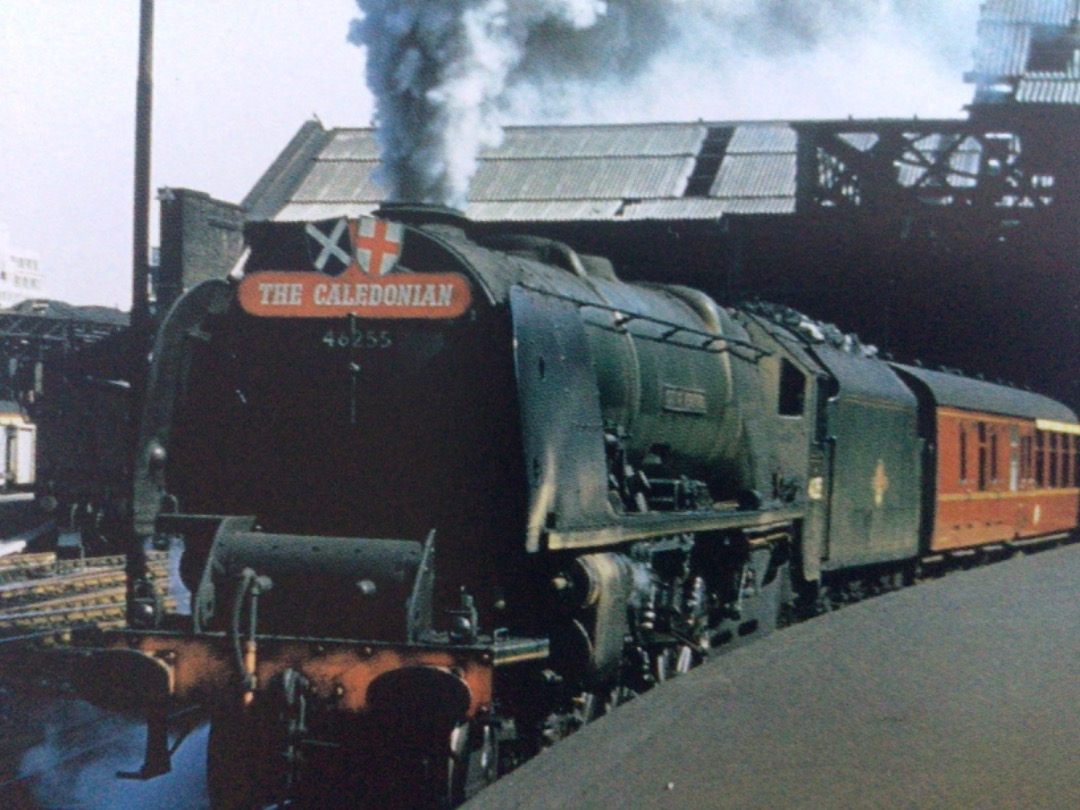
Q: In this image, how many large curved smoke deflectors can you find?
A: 2